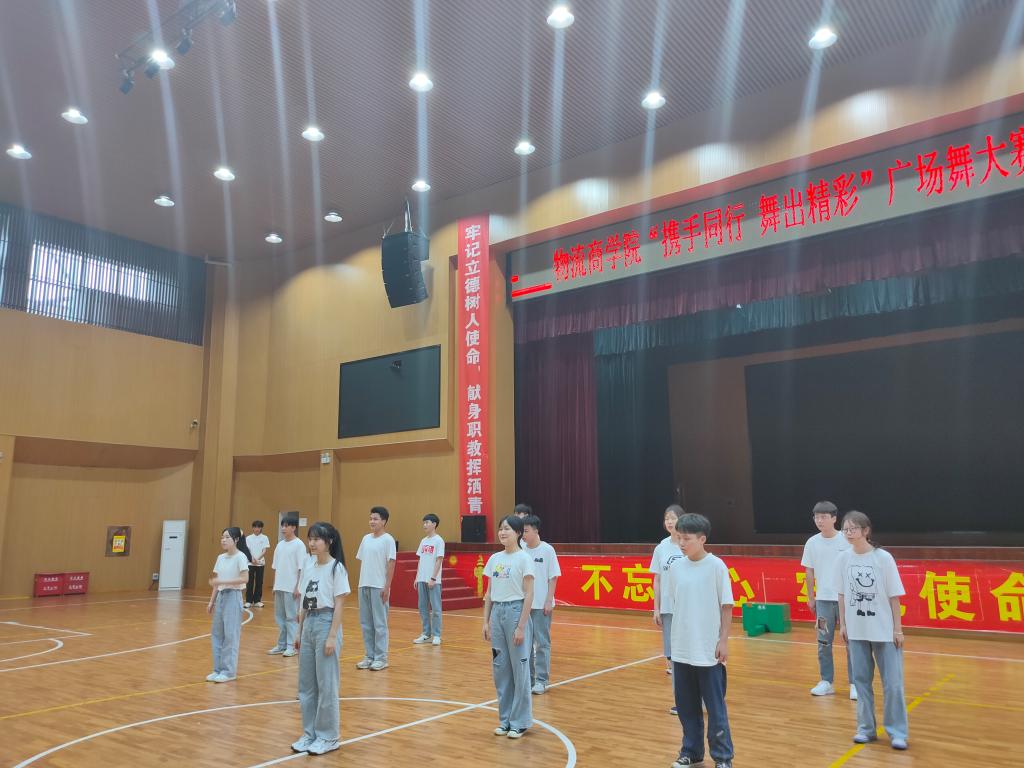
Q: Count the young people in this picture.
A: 13